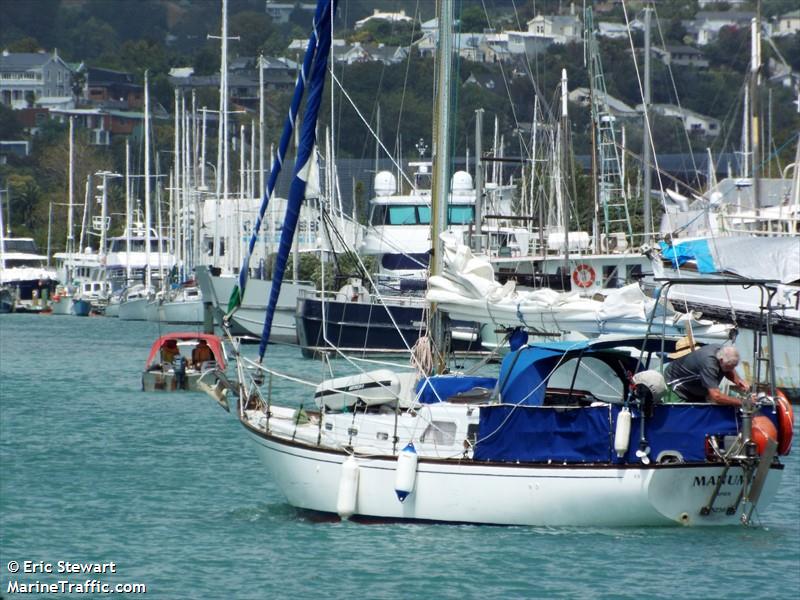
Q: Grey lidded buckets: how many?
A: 0